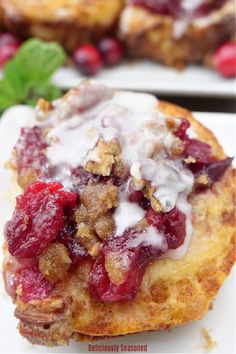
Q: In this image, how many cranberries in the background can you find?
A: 5